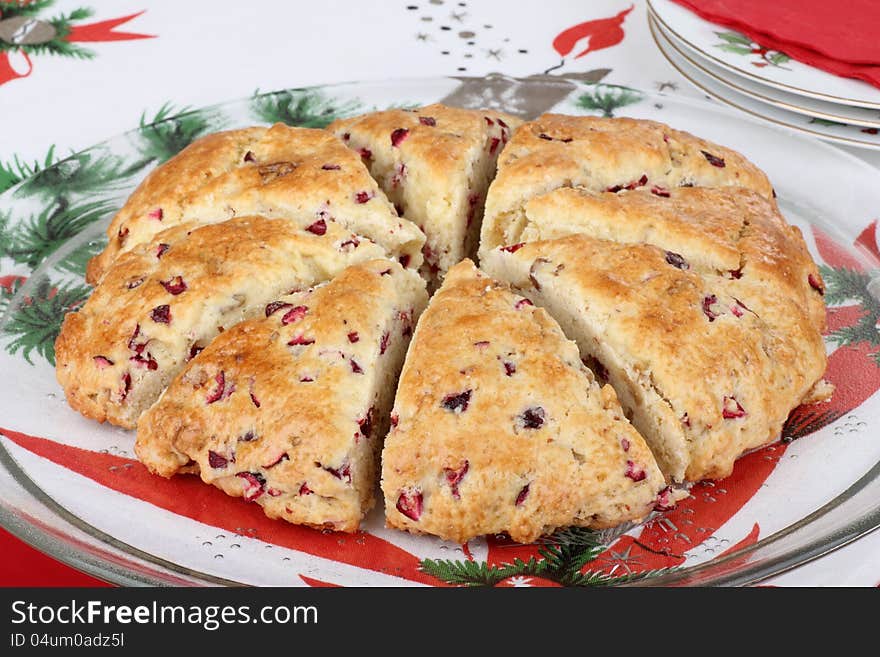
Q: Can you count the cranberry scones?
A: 8